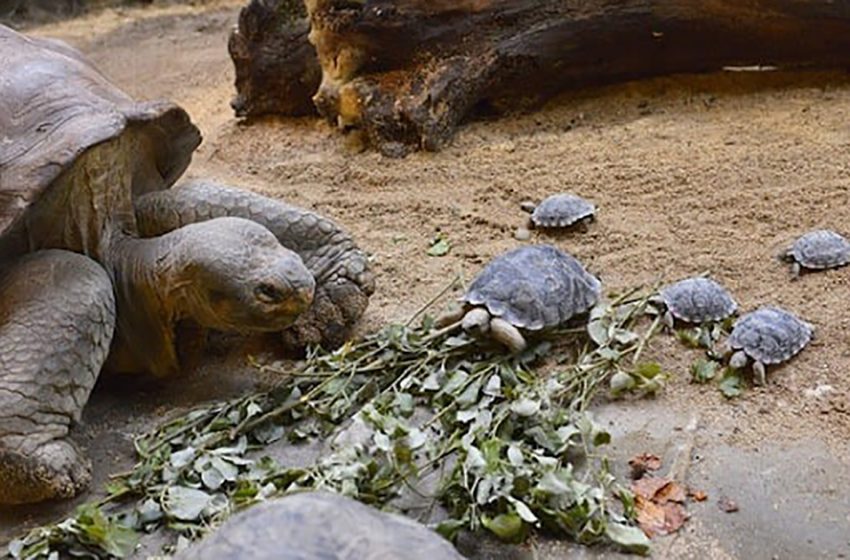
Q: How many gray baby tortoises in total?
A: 5